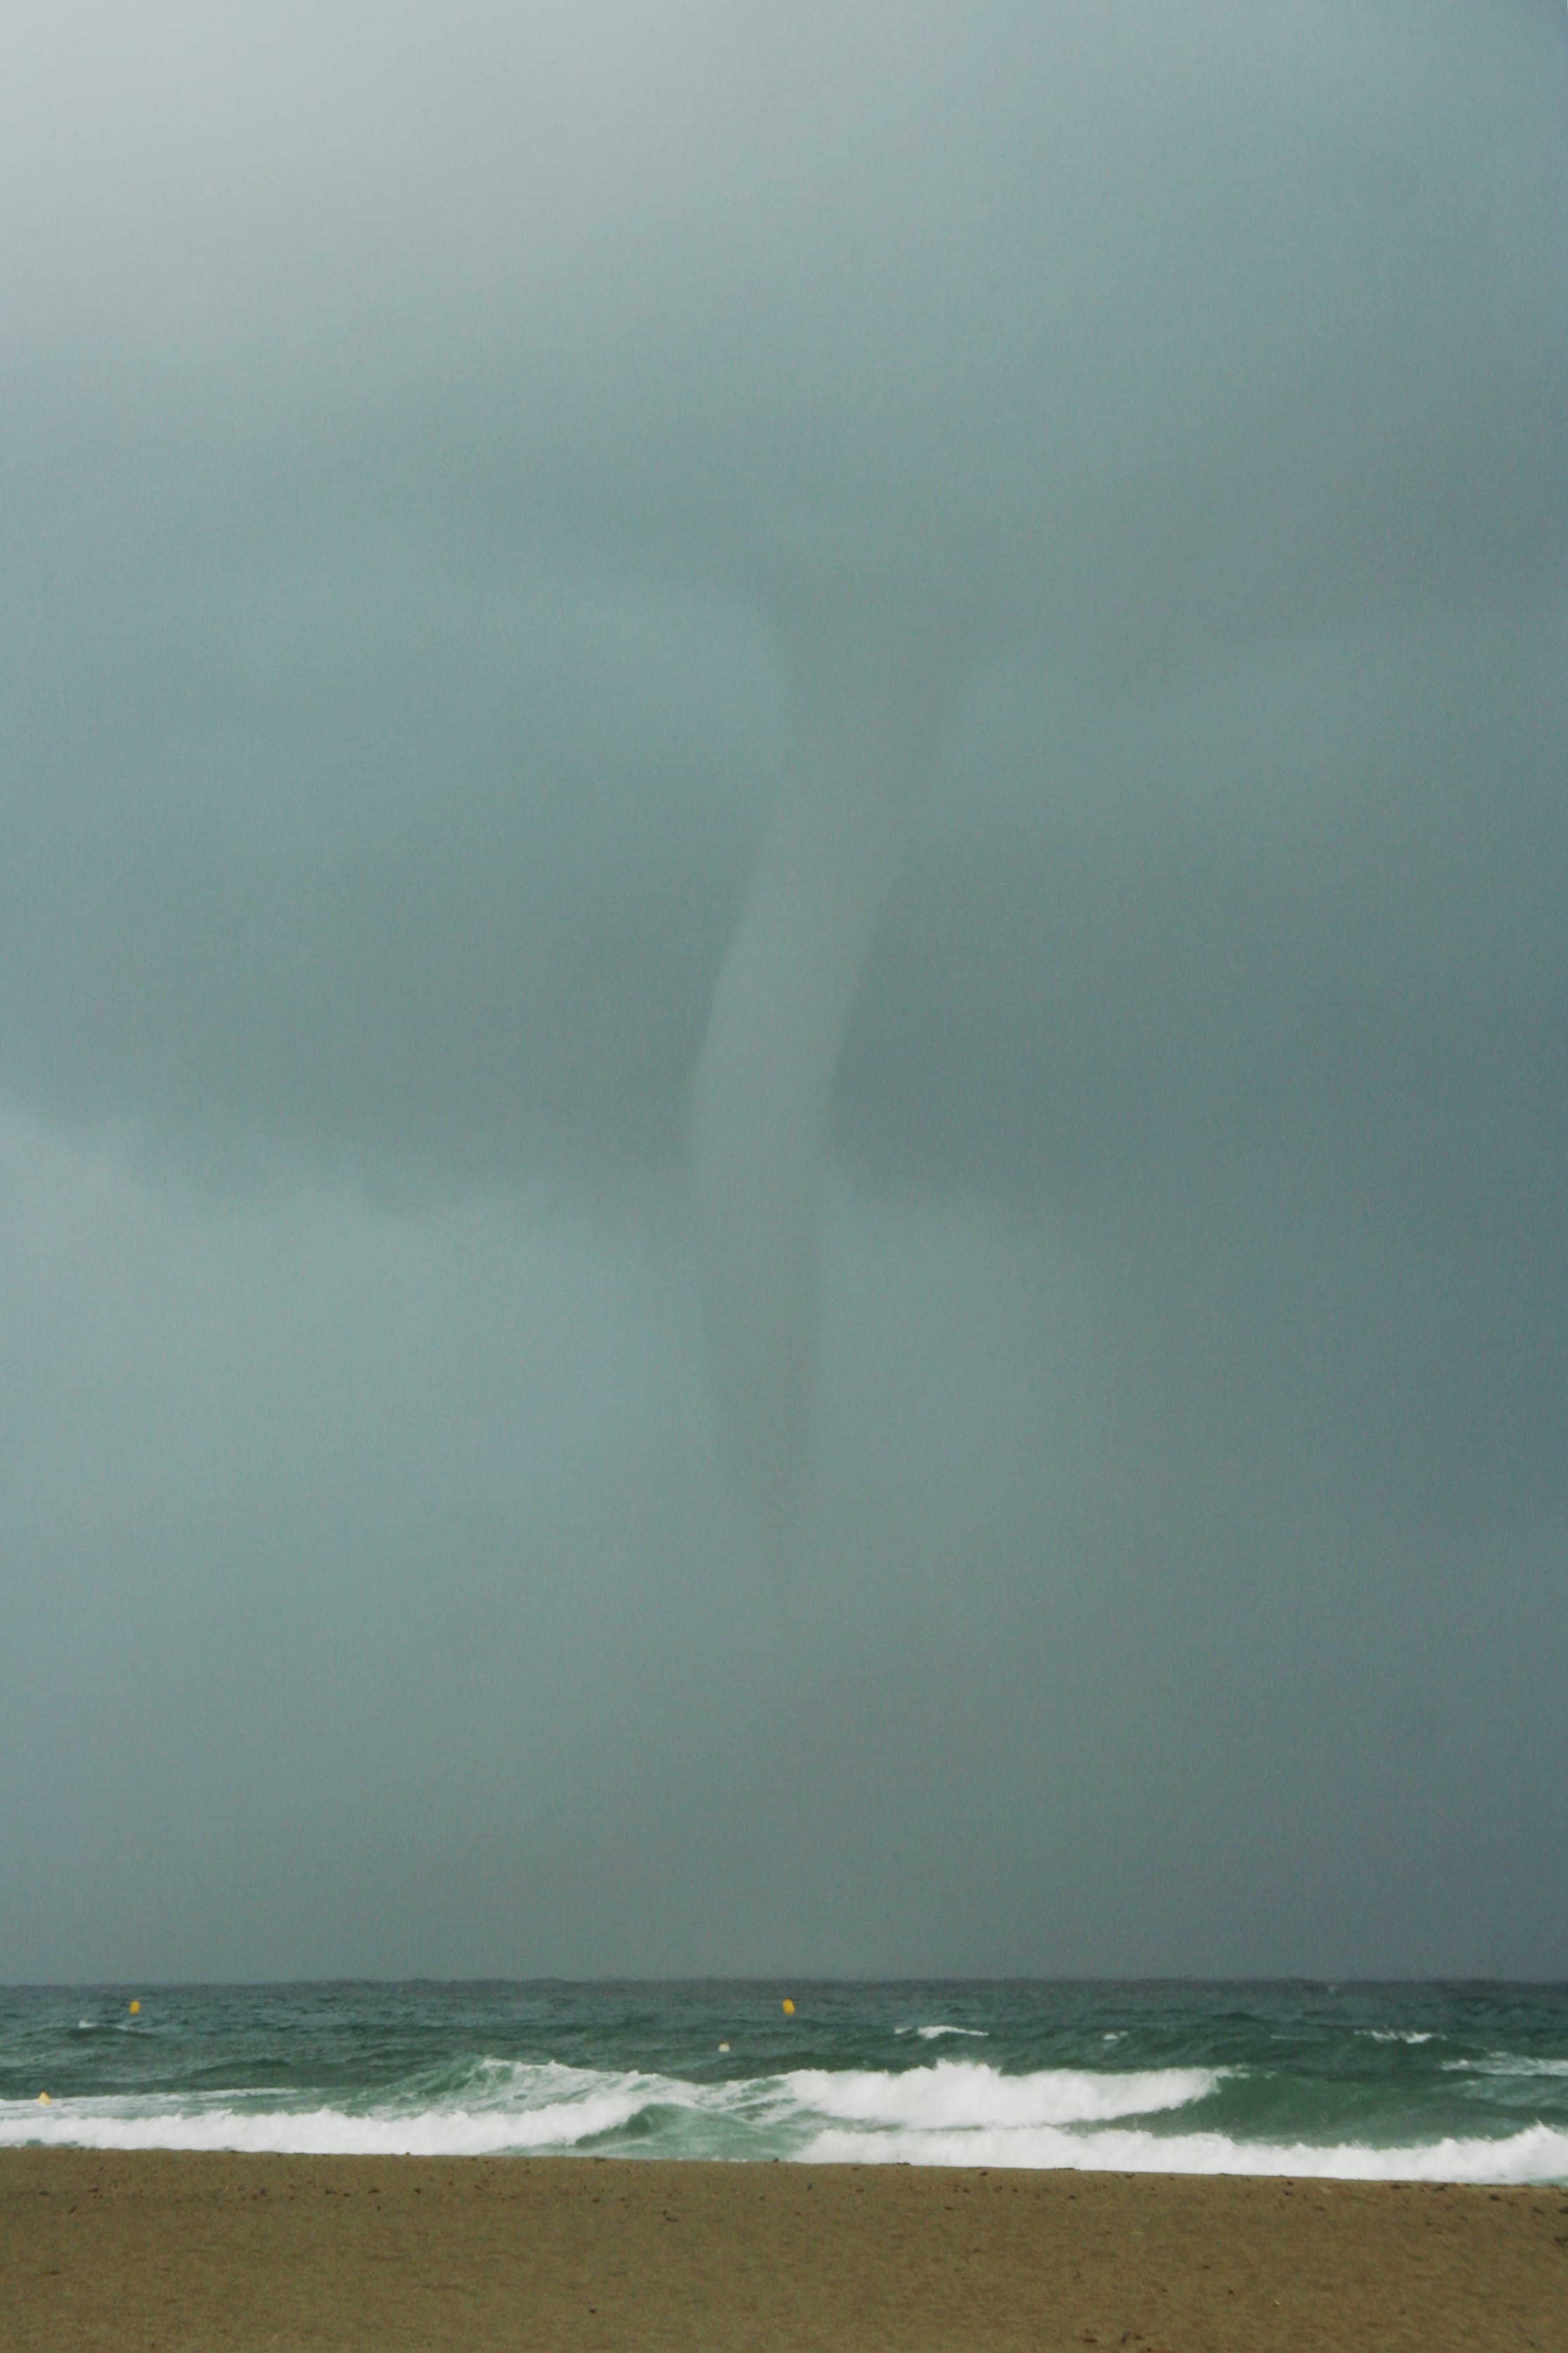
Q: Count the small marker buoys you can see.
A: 4